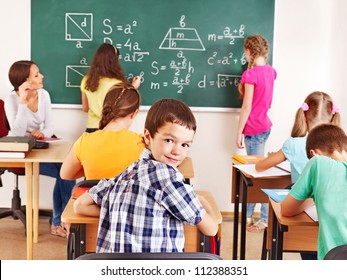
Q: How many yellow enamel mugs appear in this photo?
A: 0